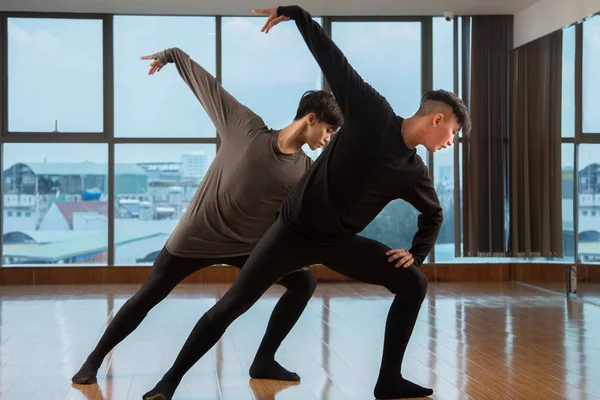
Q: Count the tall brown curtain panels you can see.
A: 2